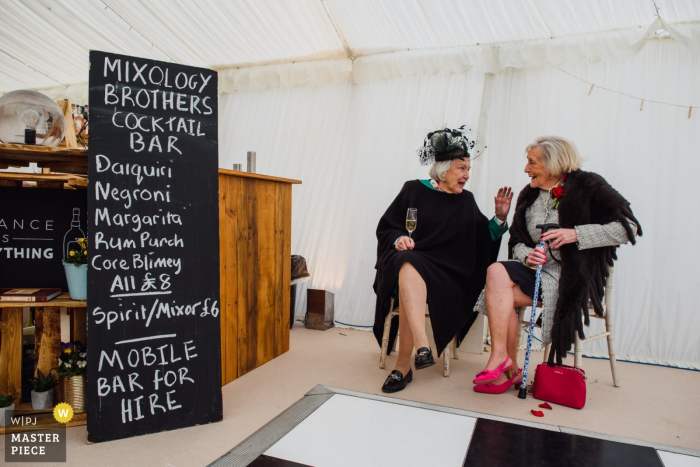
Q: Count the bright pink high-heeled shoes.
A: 2